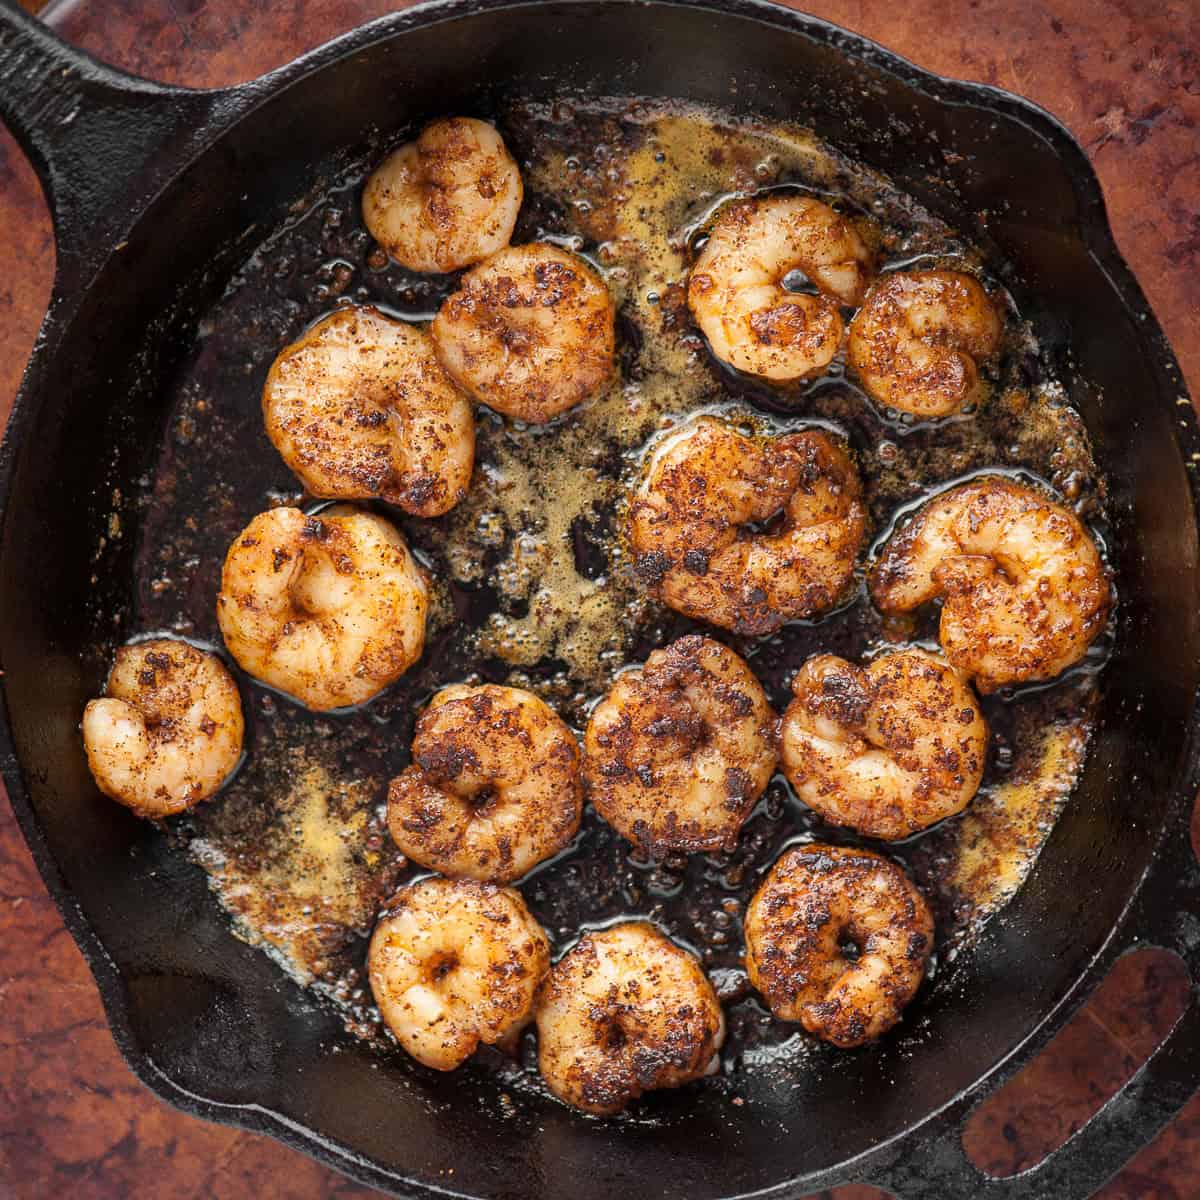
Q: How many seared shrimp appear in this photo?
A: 15